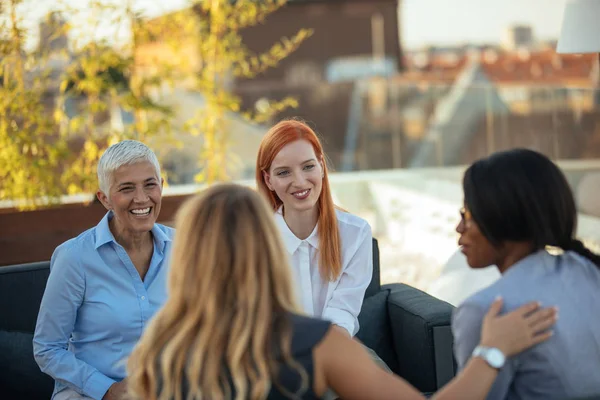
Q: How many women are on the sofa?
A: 2